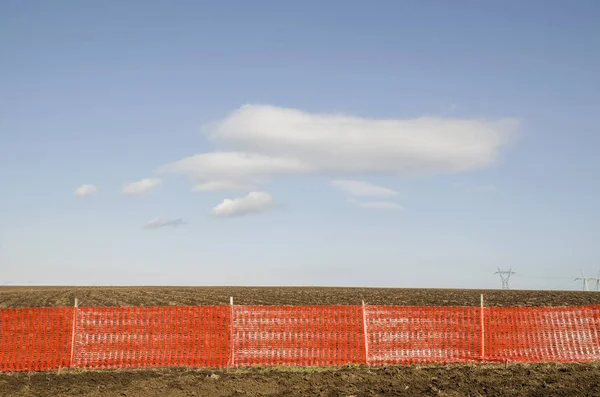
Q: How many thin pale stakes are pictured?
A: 4